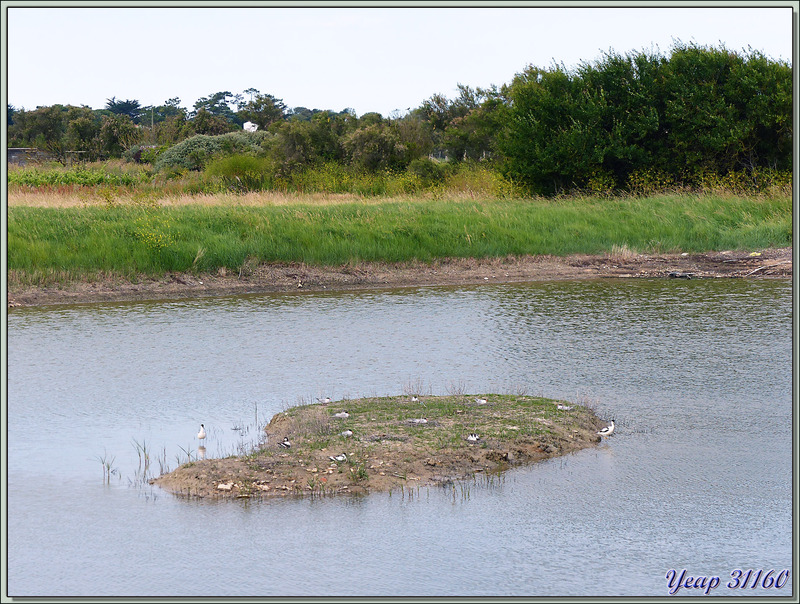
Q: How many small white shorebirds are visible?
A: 12